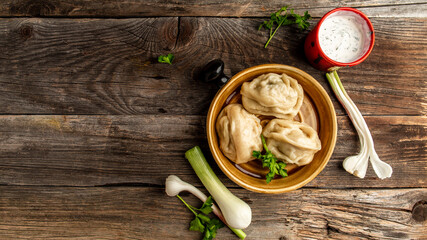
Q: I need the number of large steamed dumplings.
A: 3